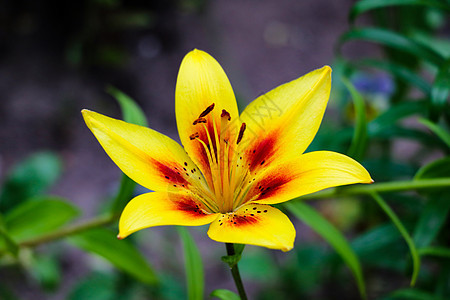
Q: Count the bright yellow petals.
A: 6